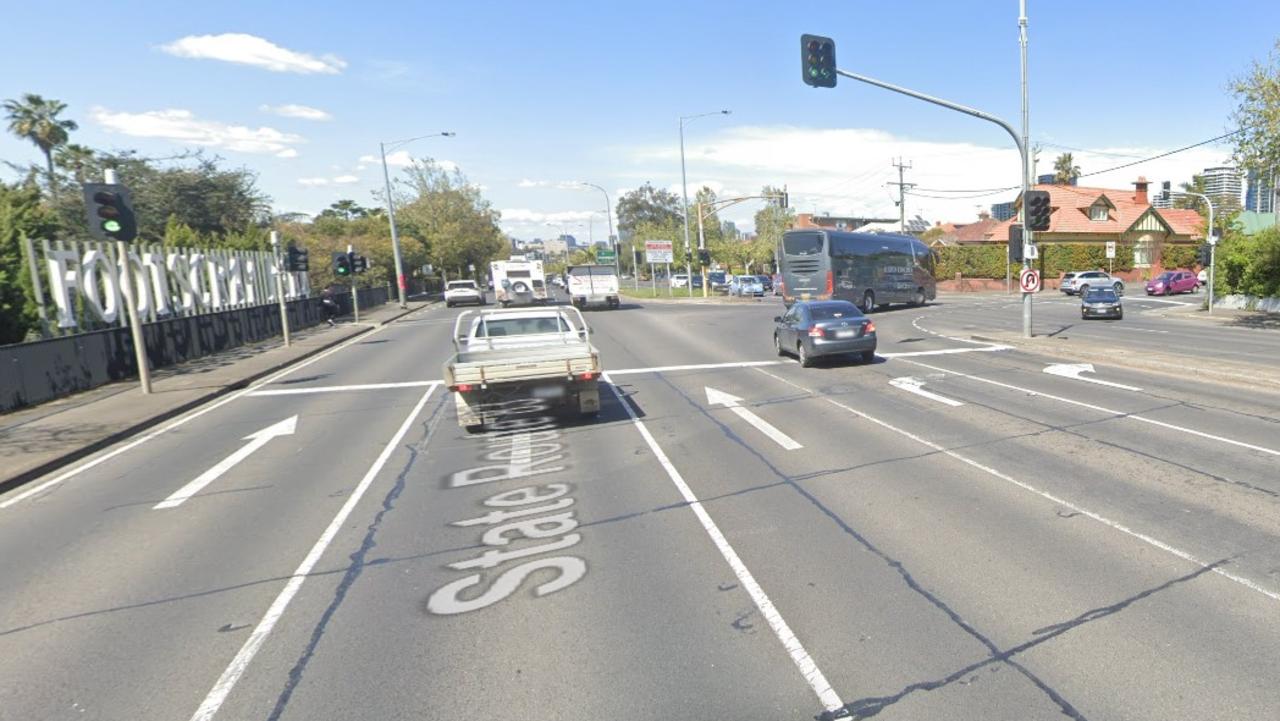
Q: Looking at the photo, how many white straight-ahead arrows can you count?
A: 2